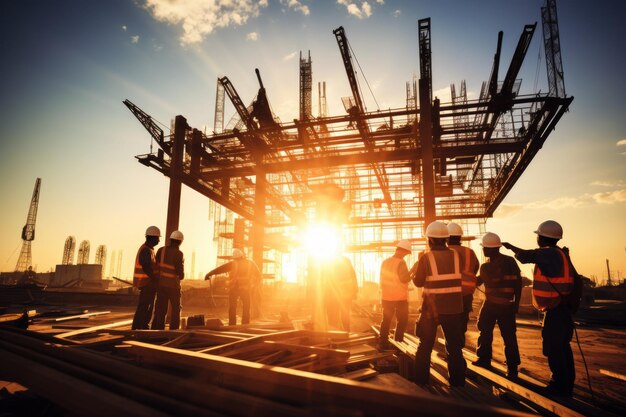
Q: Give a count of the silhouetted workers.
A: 9